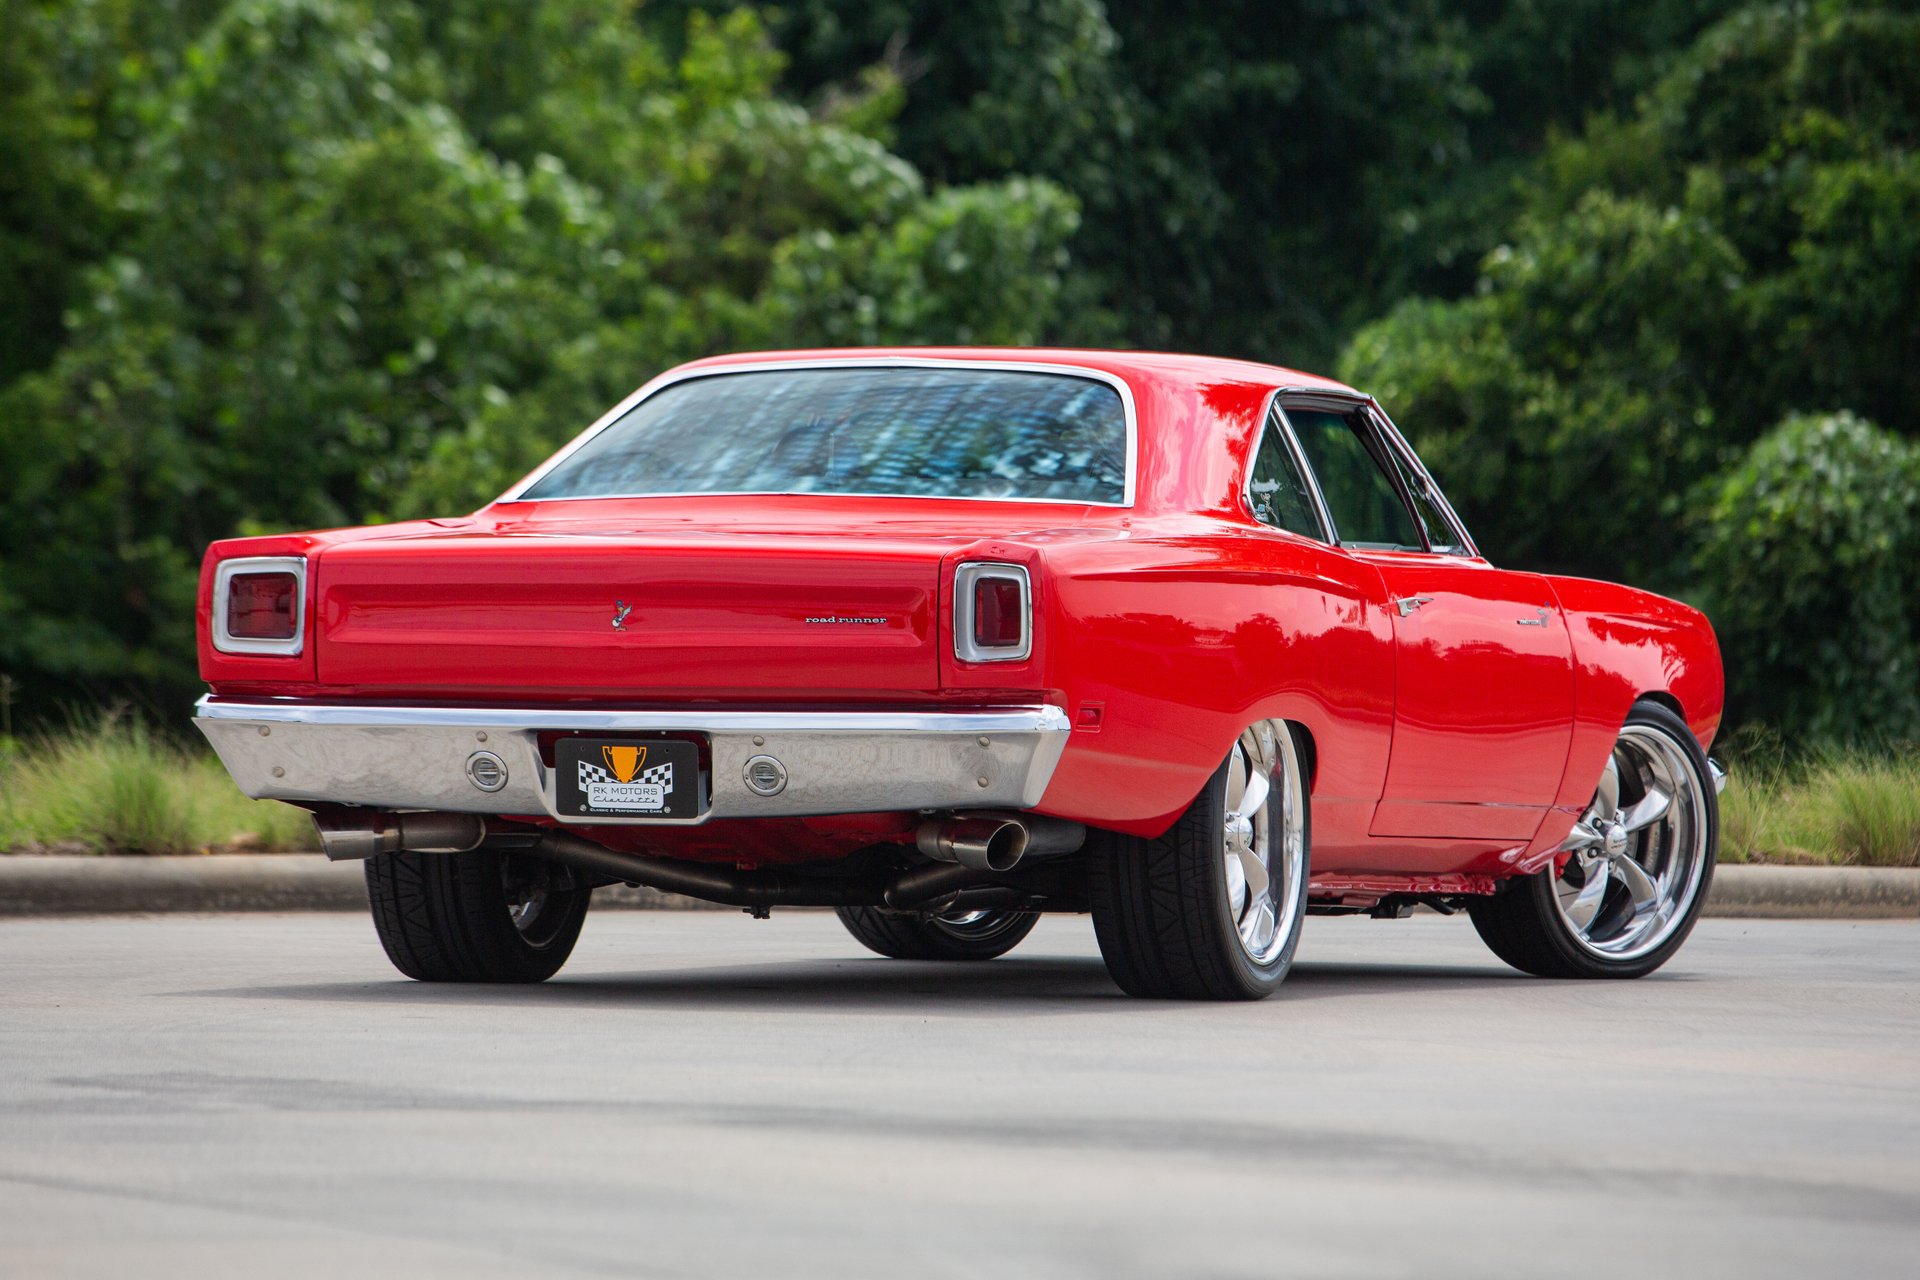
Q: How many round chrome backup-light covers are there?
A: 2